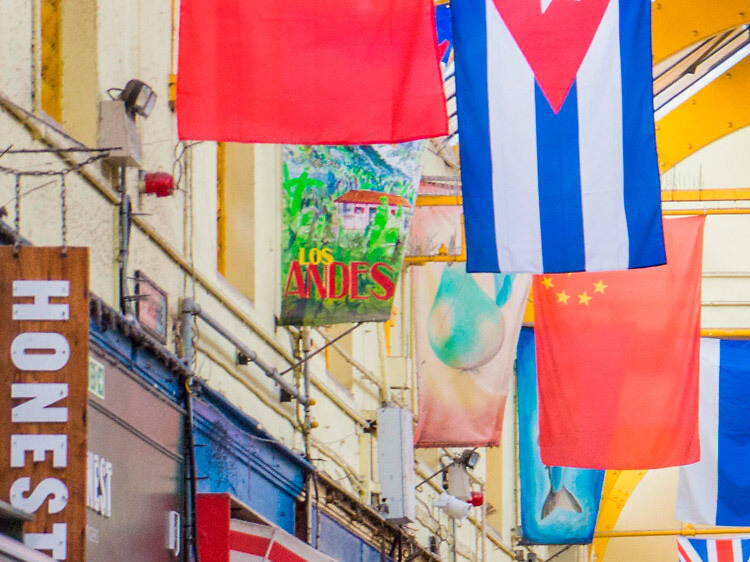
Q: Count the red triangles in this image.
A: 1